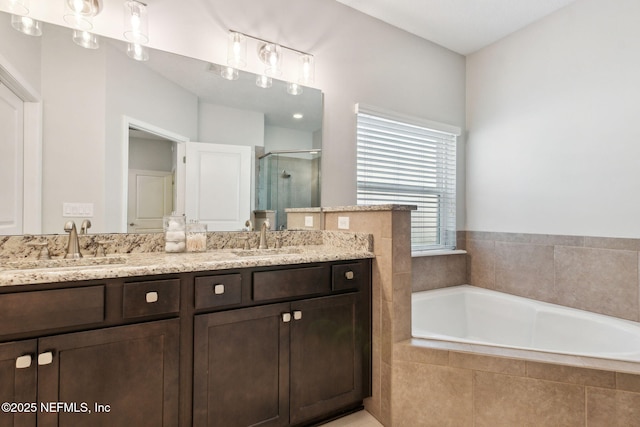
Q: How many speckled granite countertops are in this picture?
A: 1